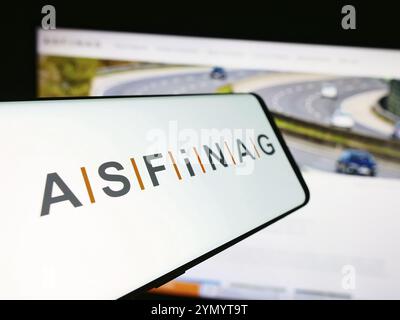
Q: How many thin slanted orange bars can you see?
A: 6